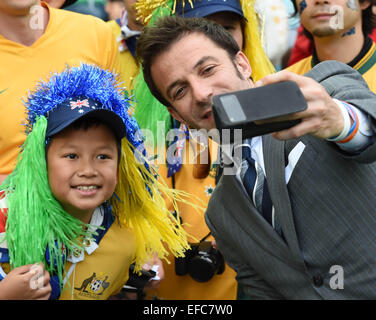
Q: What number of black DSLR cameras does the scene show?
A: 1